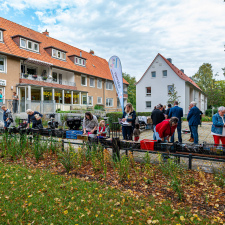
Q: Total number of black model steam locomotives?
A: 0